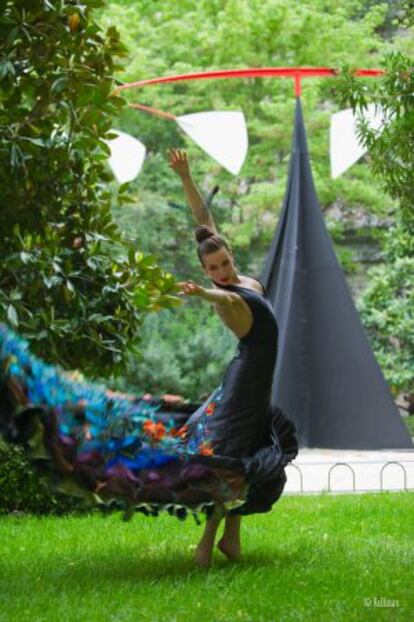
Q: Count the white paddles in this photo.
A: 3